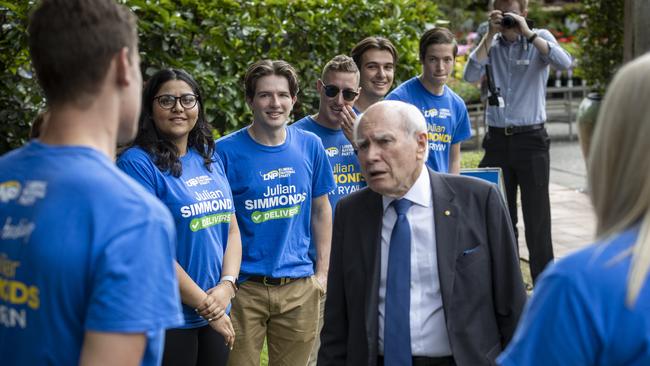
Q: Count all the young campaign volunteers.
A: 7